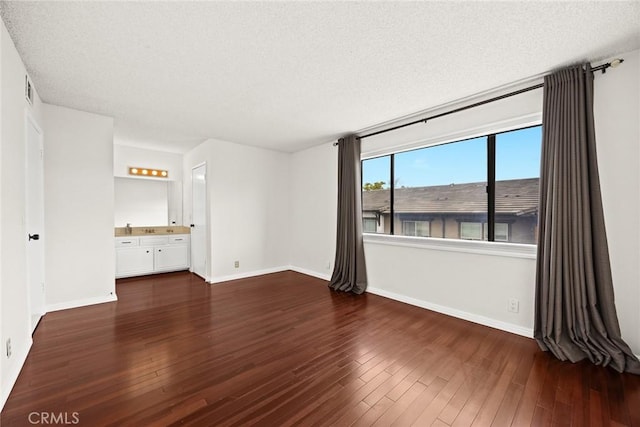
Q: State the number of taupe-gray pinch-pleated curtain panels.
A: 2